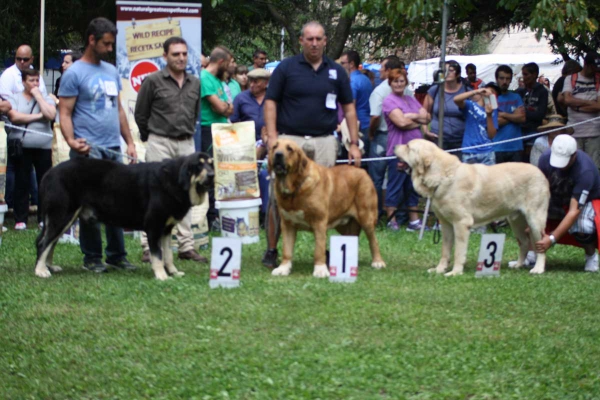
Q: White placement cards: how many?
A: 3